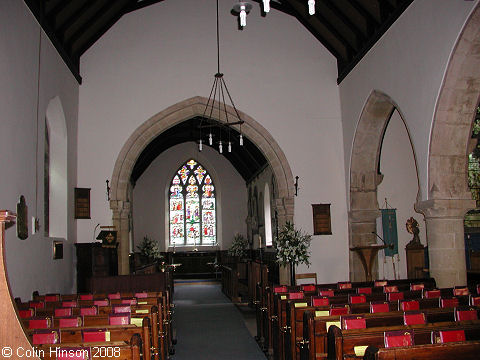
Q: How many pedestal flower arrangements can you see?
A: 3